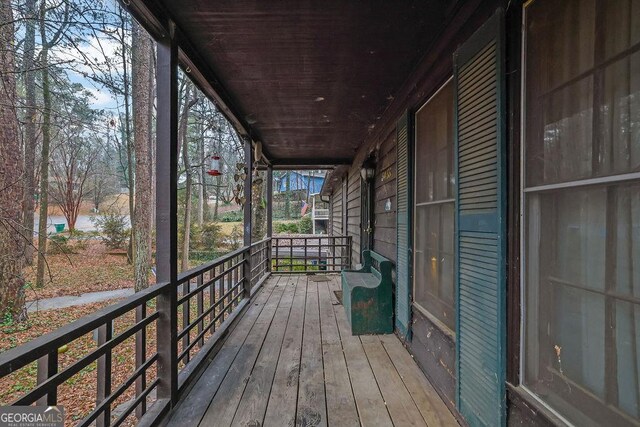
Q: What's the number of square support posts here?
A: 3